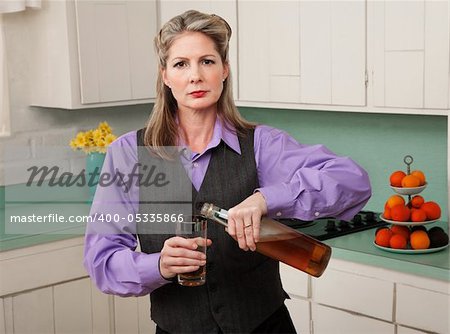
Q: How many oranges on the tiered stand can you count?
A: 13